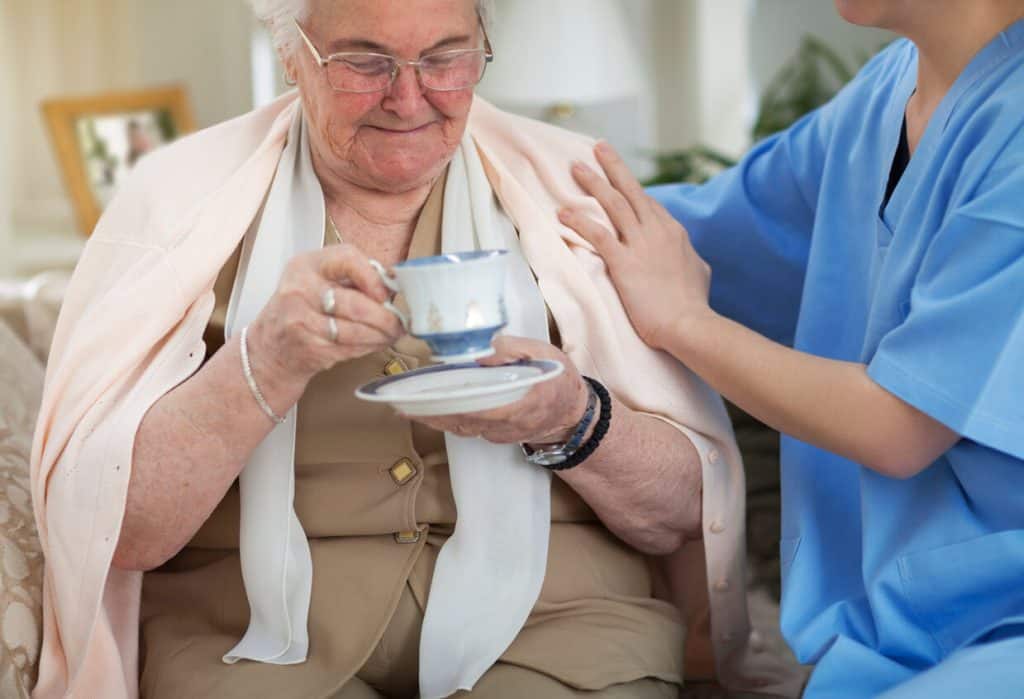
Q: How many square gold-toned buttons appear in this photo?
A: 3